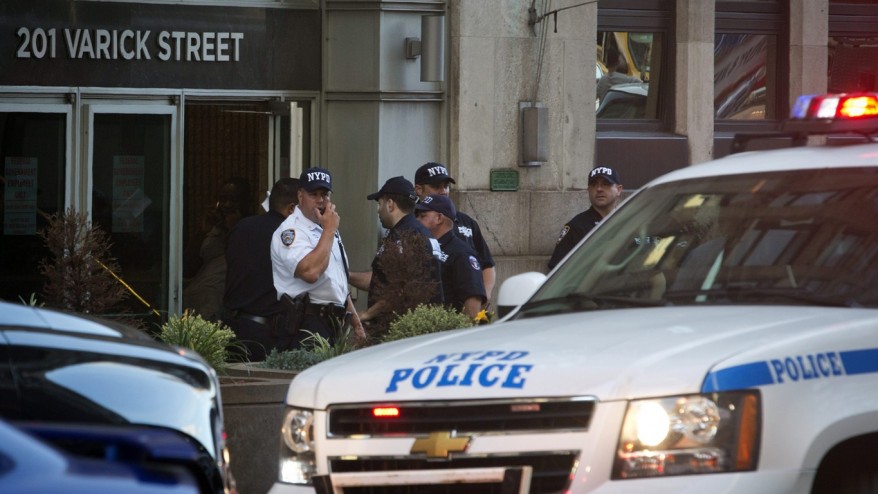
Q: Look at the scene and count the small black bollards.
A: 0